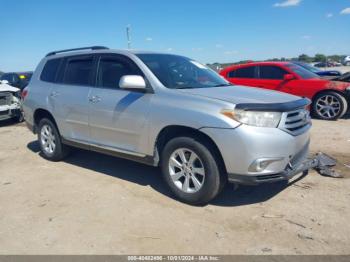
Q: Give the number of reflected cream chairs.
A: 0